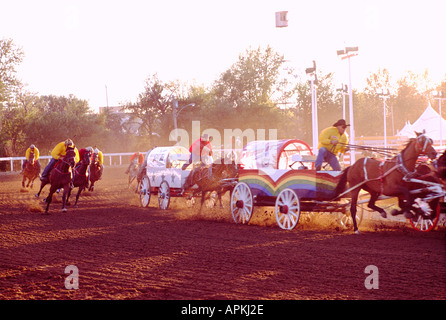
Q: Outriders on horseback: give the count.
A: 5